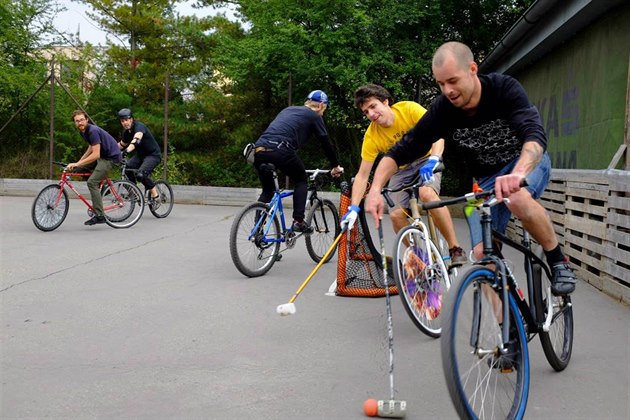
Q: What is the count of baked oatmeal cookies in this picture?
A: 0